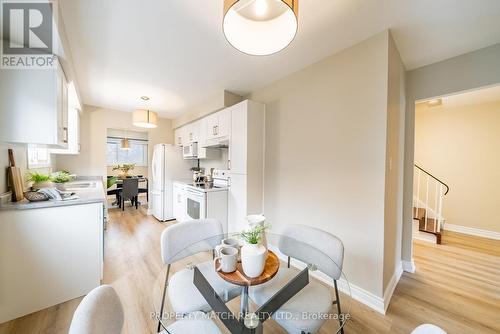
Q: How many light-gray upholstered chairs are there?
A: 4